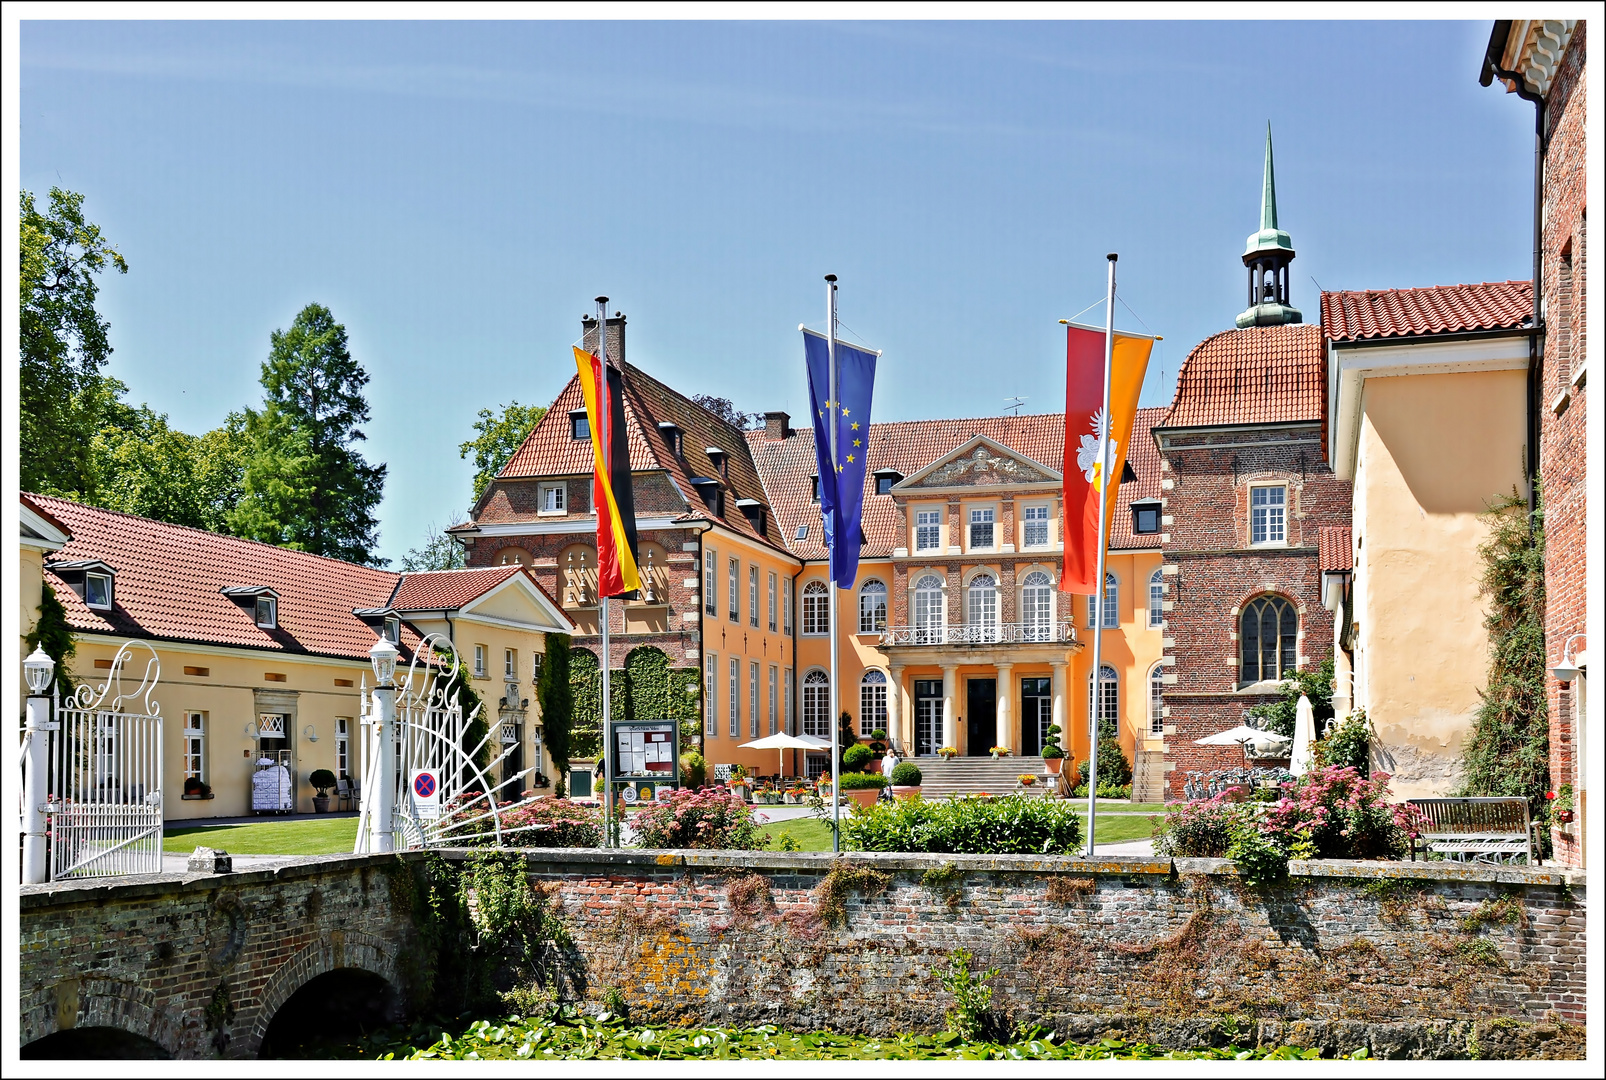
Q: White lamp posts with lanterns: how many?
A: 2